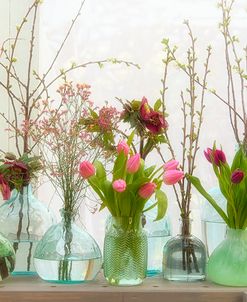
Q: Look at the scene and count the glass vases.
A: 8